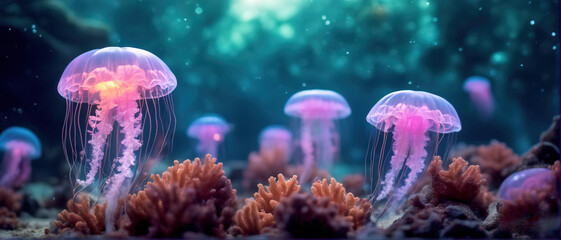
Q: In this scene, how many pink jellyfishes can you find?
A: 8